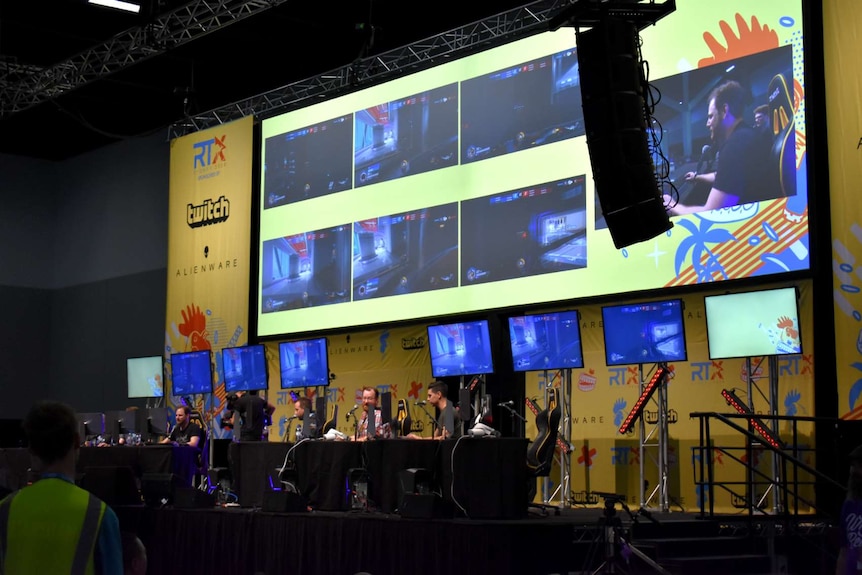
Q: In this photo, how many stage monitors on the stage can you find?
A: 8